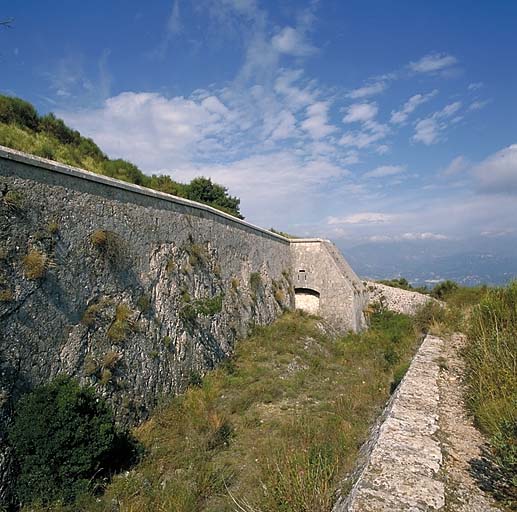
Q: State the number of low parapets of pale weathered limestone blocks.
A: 1